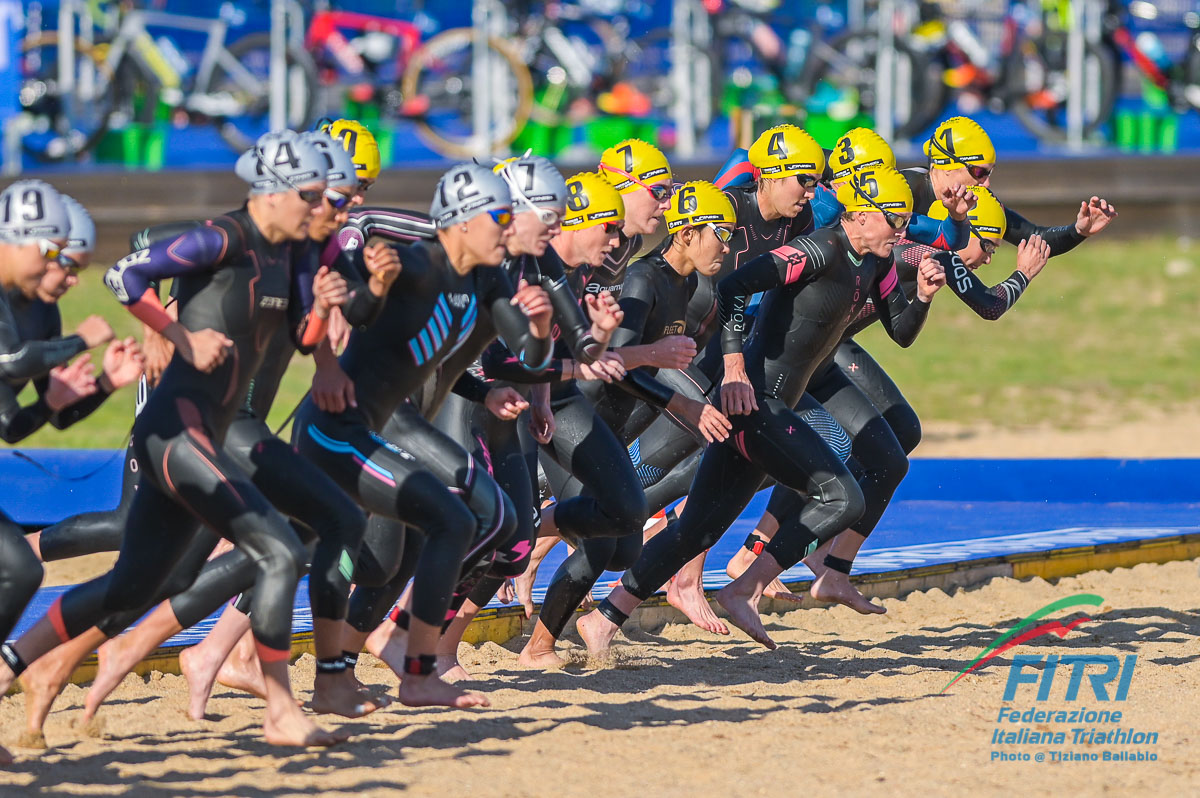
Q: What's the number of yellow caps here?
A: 9